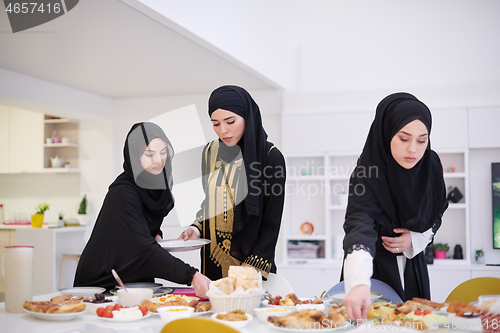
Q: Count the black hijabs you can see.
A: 3